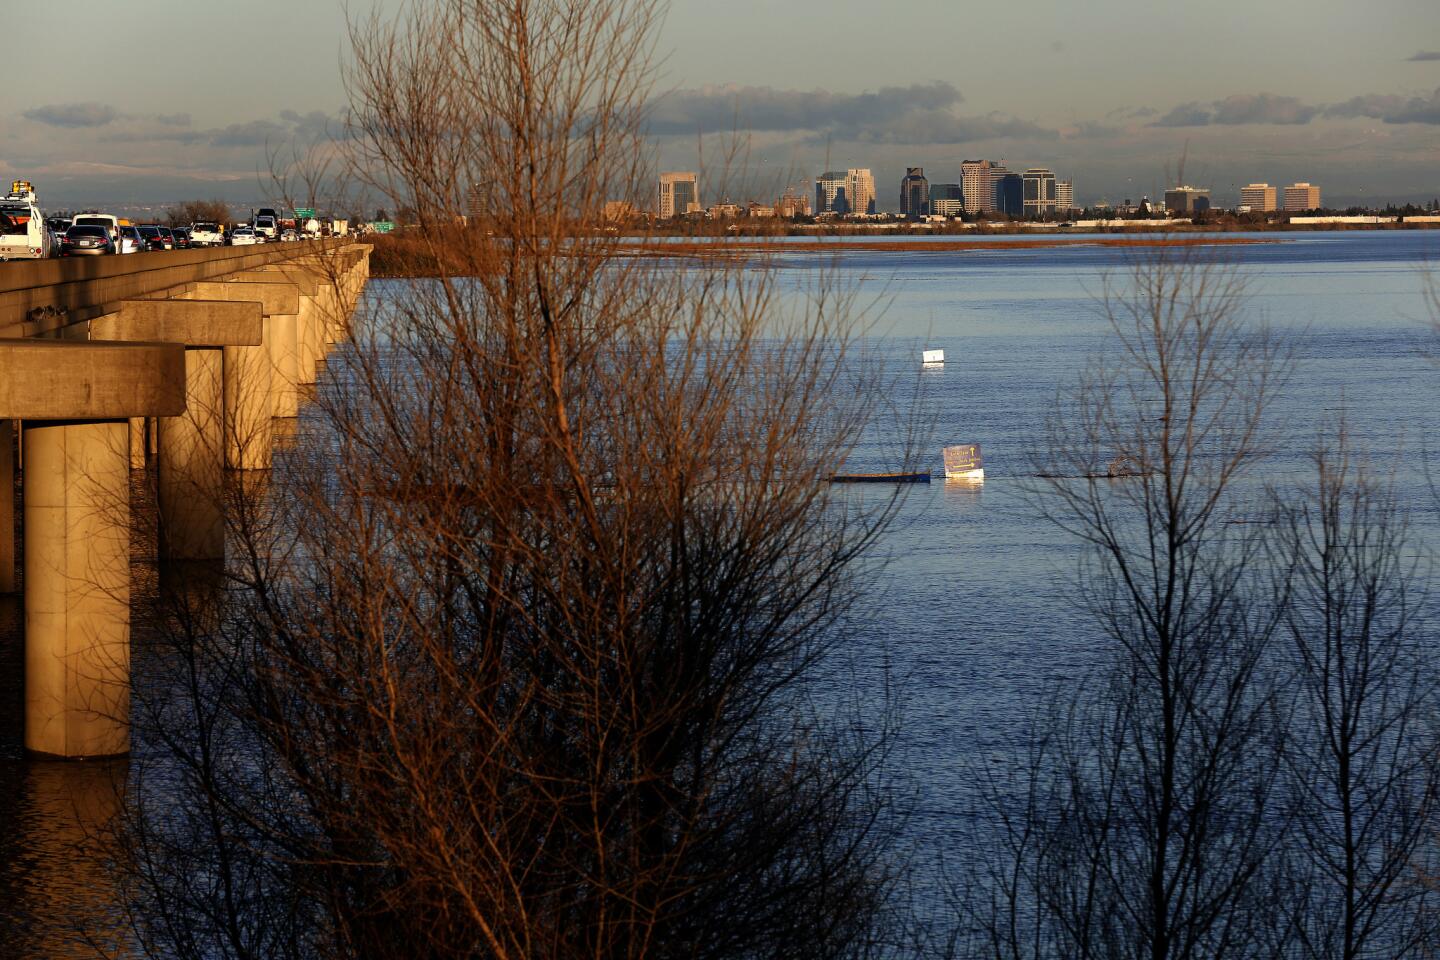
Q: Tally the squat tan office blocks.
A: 2